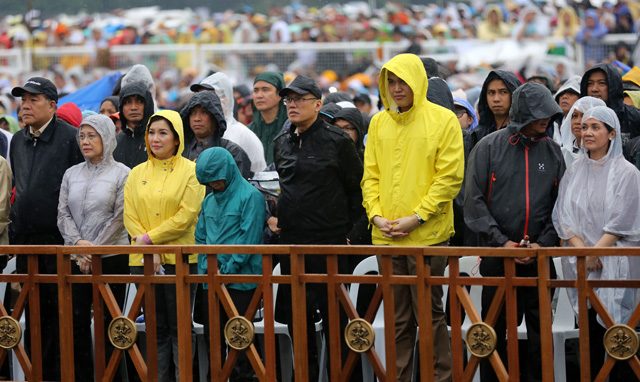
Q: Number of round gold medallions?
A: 6